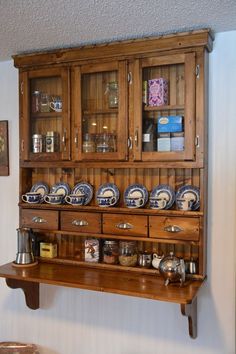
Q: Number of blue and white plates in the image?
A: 7